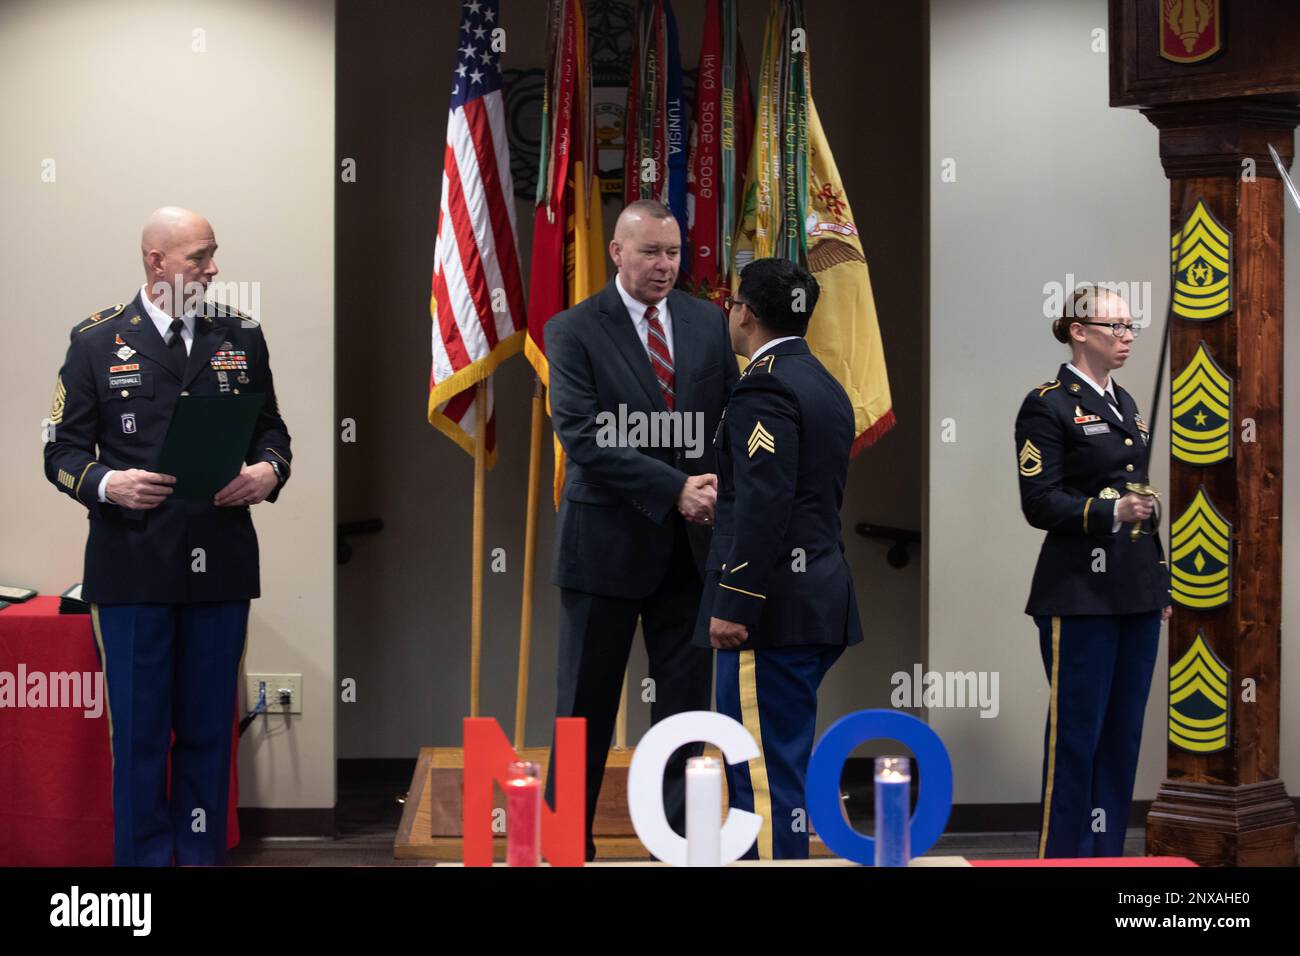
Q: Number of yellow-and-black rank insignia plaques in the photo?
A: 4